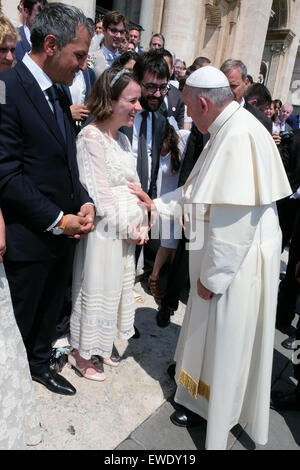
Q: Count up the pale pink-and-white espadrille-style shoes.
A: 2